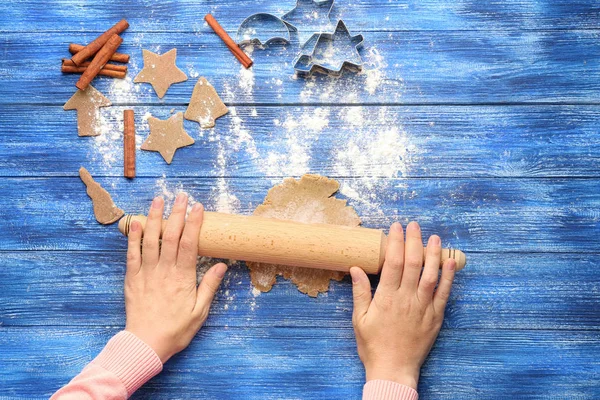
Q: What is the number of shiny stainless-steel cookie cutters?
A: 3